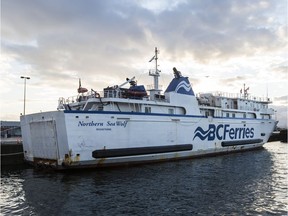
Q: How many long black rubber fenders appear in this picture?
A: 2